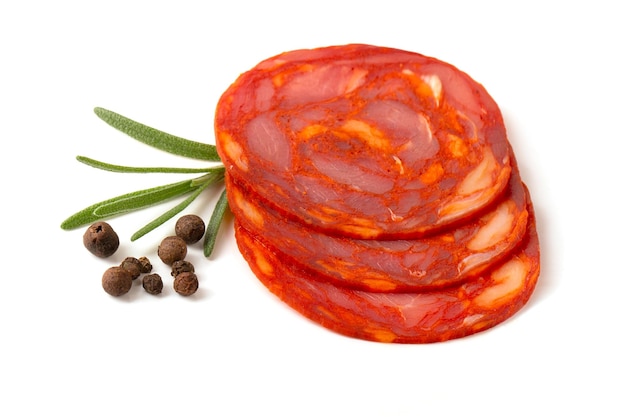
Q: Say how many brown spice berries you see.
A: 9